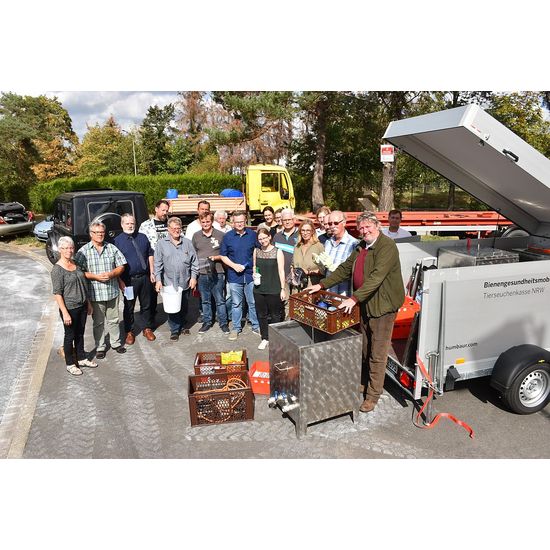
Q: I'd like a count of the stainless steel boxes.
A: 2